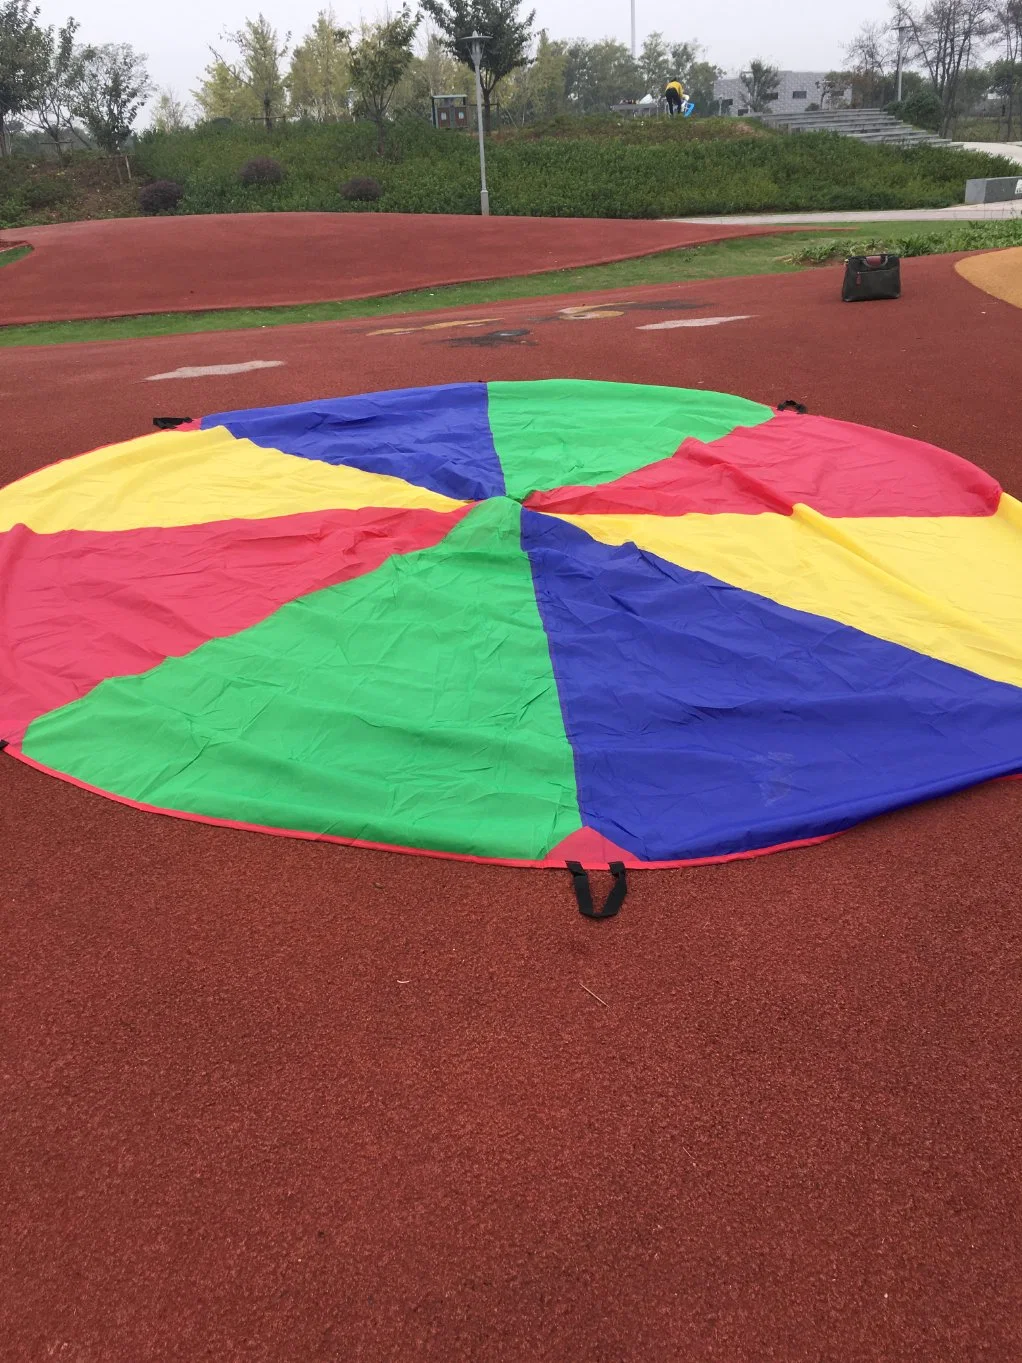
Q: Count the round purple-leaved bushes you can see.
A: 3